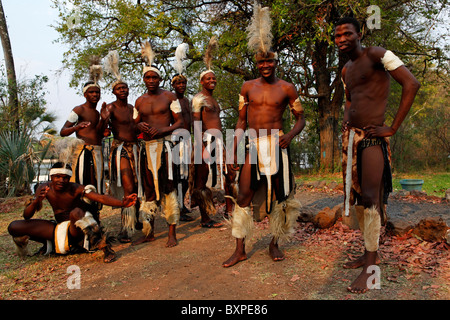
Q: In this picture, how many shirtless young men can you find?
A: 8